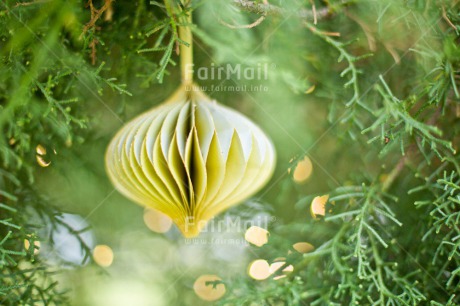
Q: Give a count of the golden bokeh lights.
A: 11